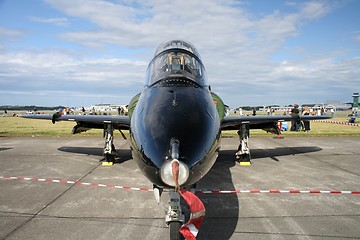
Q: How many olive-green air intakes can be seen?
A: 2